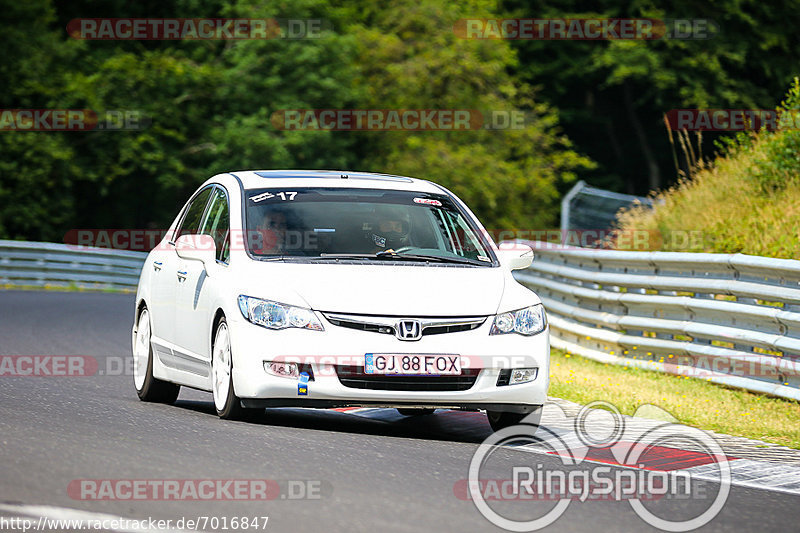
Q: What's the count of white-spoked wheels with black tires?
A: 2